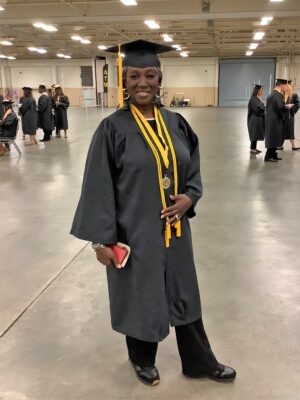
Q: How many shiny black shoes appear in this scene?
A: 2